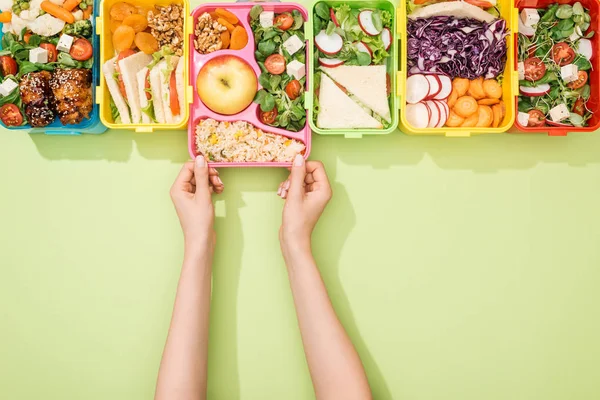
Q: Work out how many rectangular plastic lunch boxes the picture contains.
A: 6